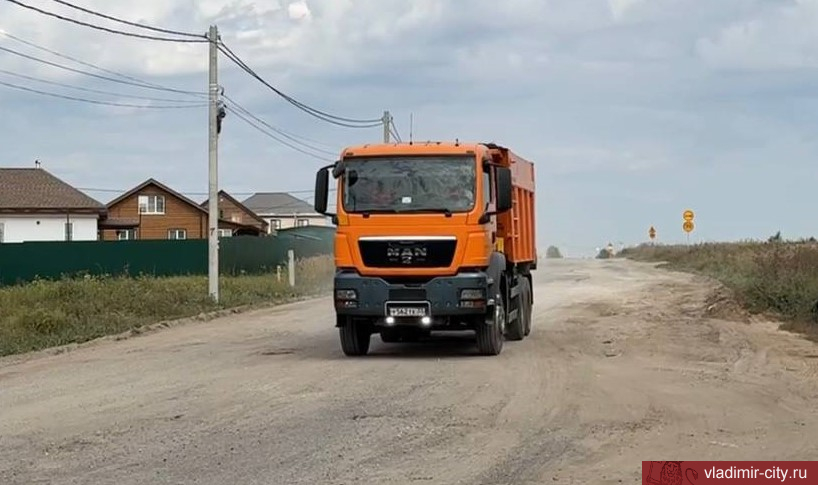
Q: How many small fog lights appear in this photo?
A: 2